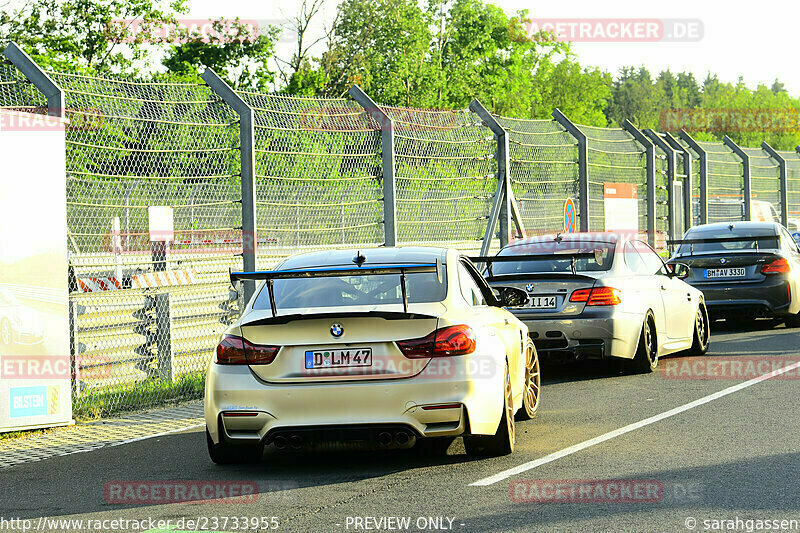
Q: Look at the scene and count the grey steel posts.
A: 11